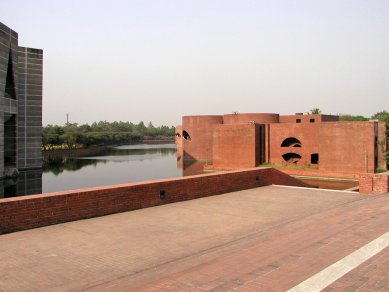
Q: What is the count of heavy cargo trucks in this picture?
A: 0